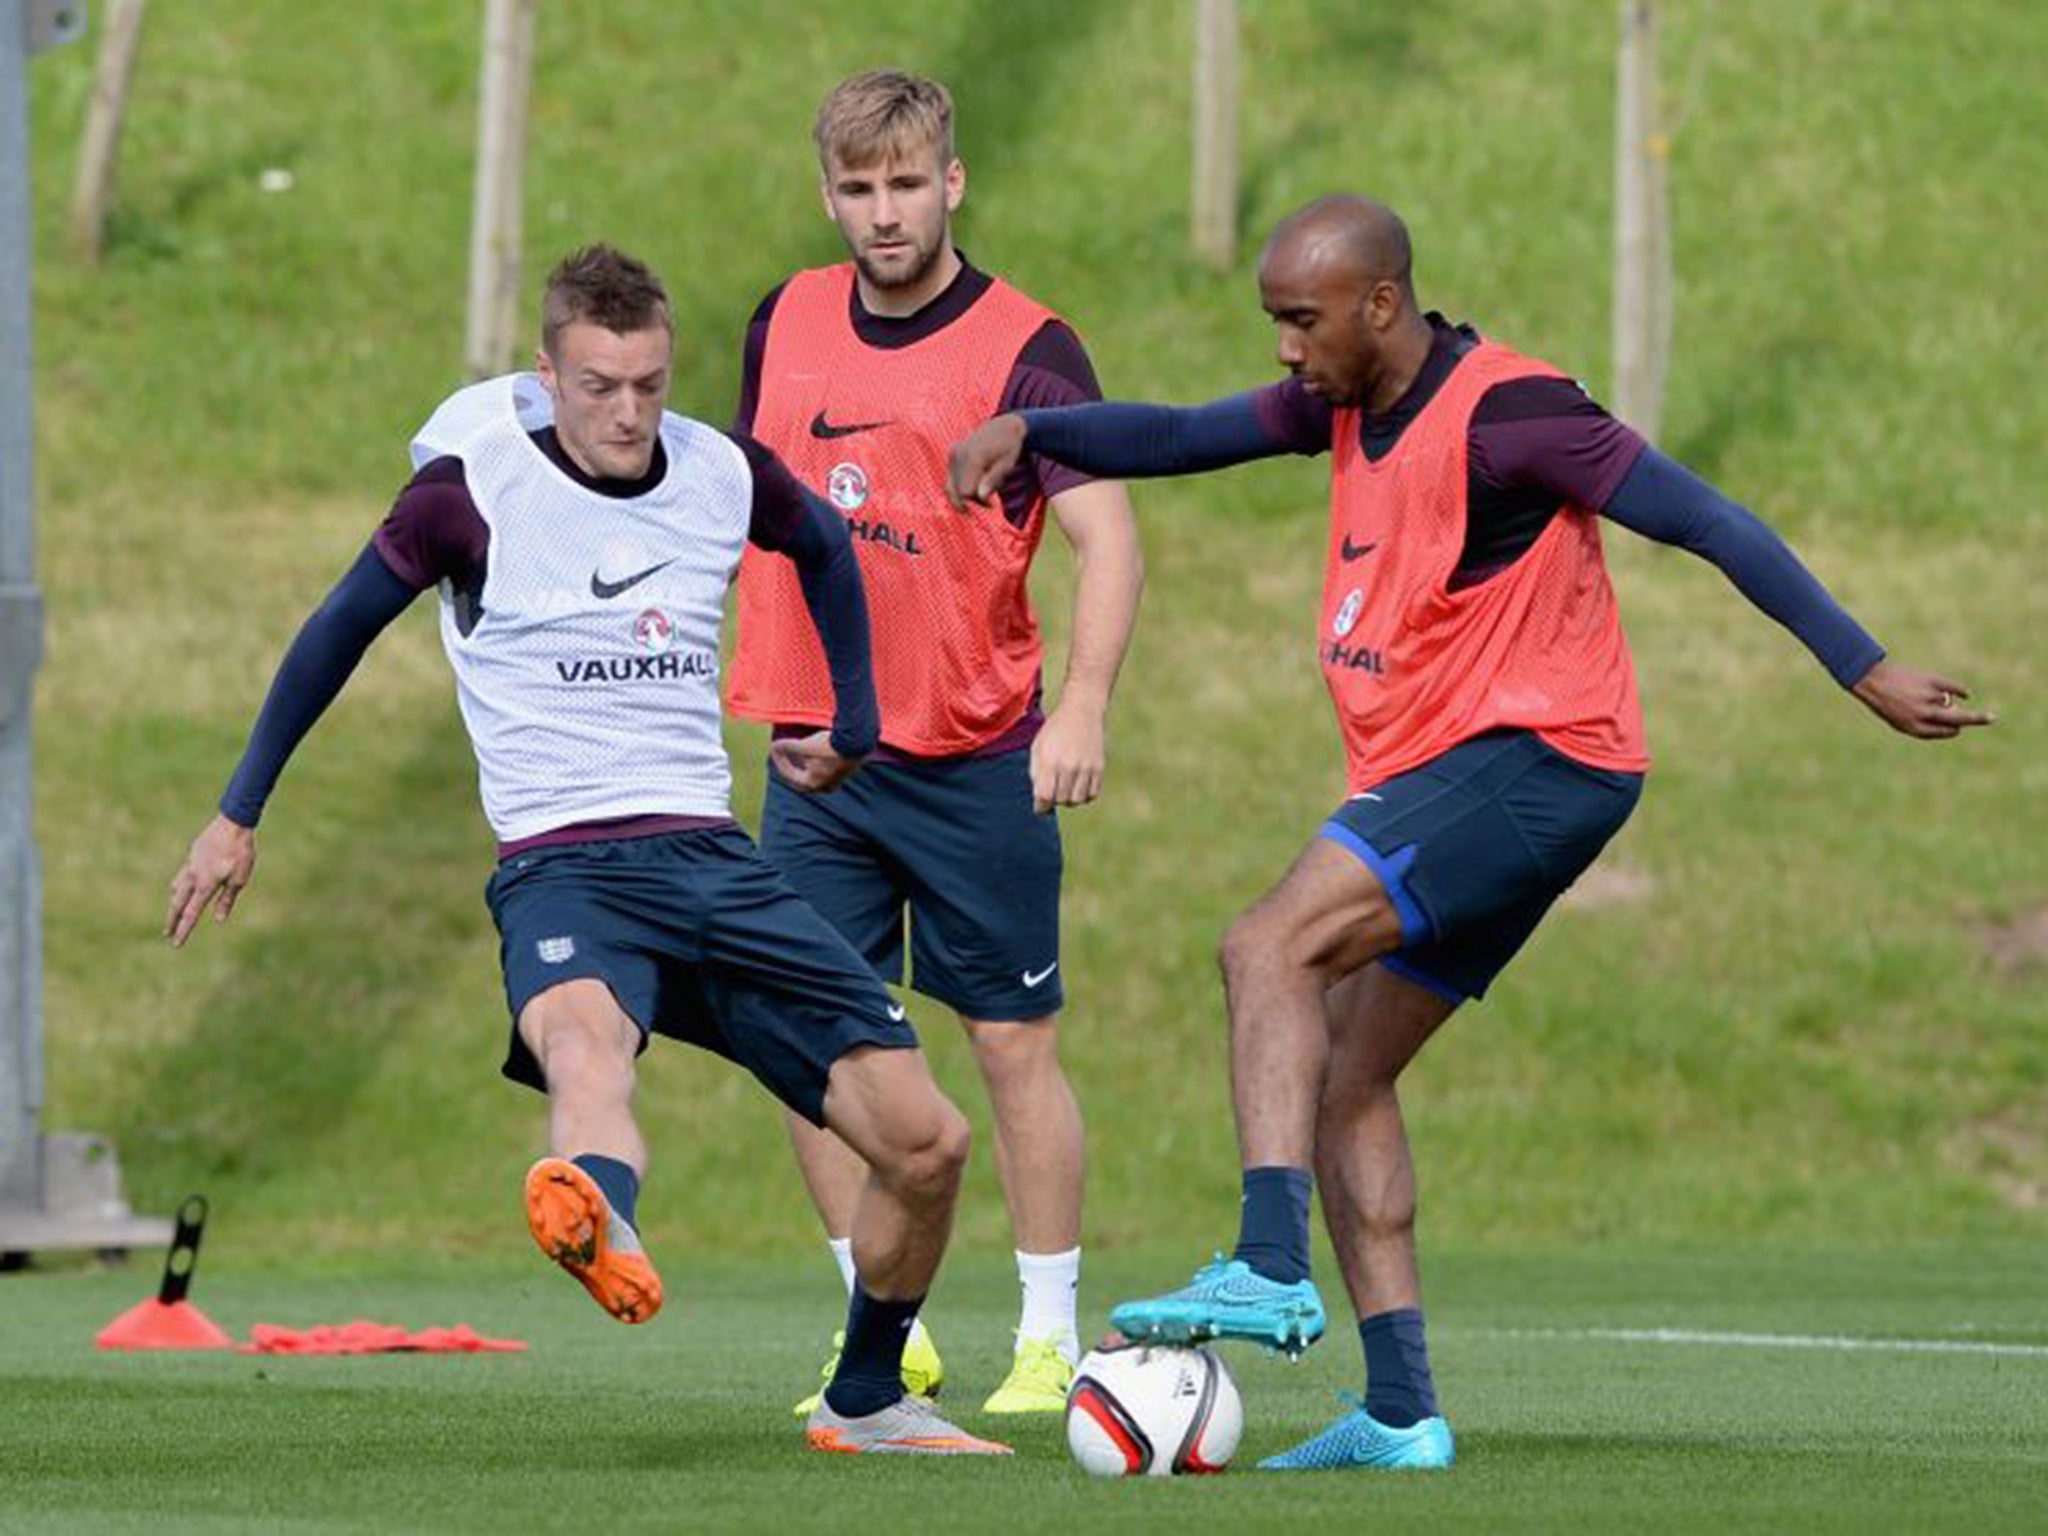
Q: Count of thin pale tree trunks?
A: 4